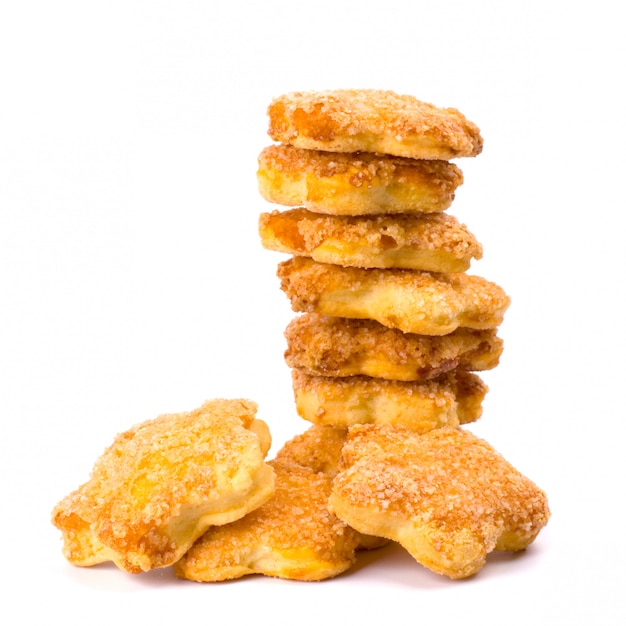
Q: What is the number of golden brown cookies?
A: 10